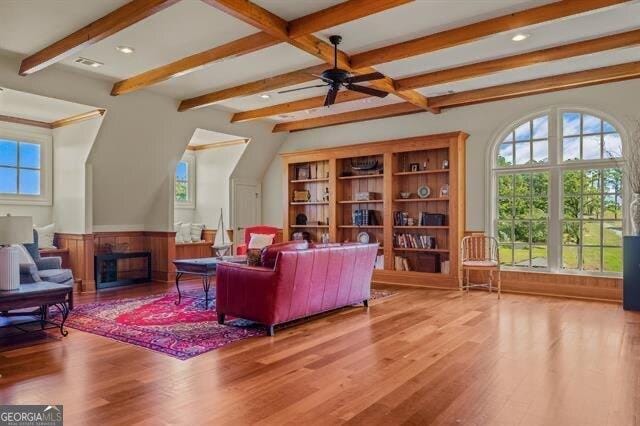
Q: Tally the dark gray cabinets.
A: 1